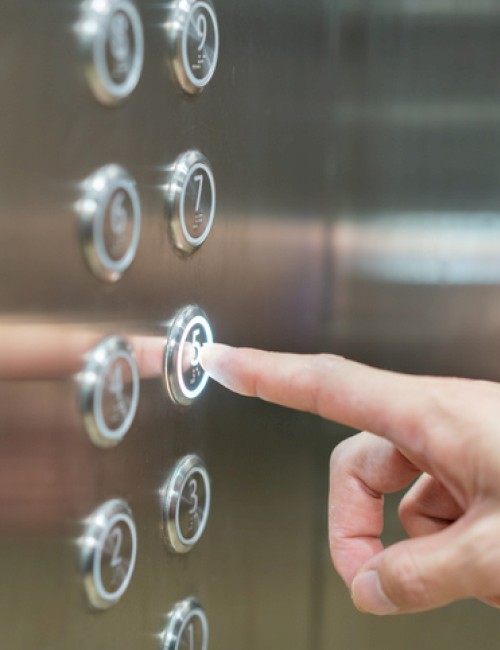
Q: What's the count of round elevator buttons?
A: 9